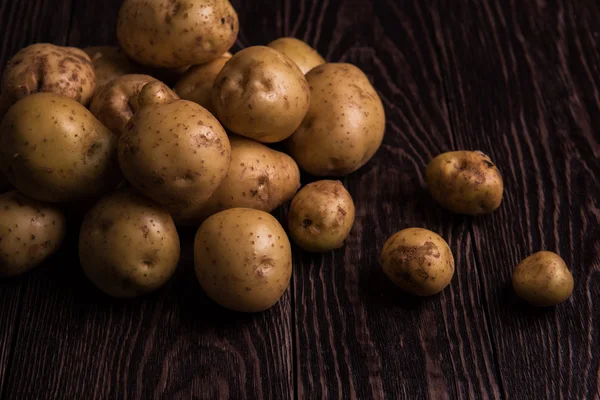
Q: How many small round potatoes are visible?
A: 4